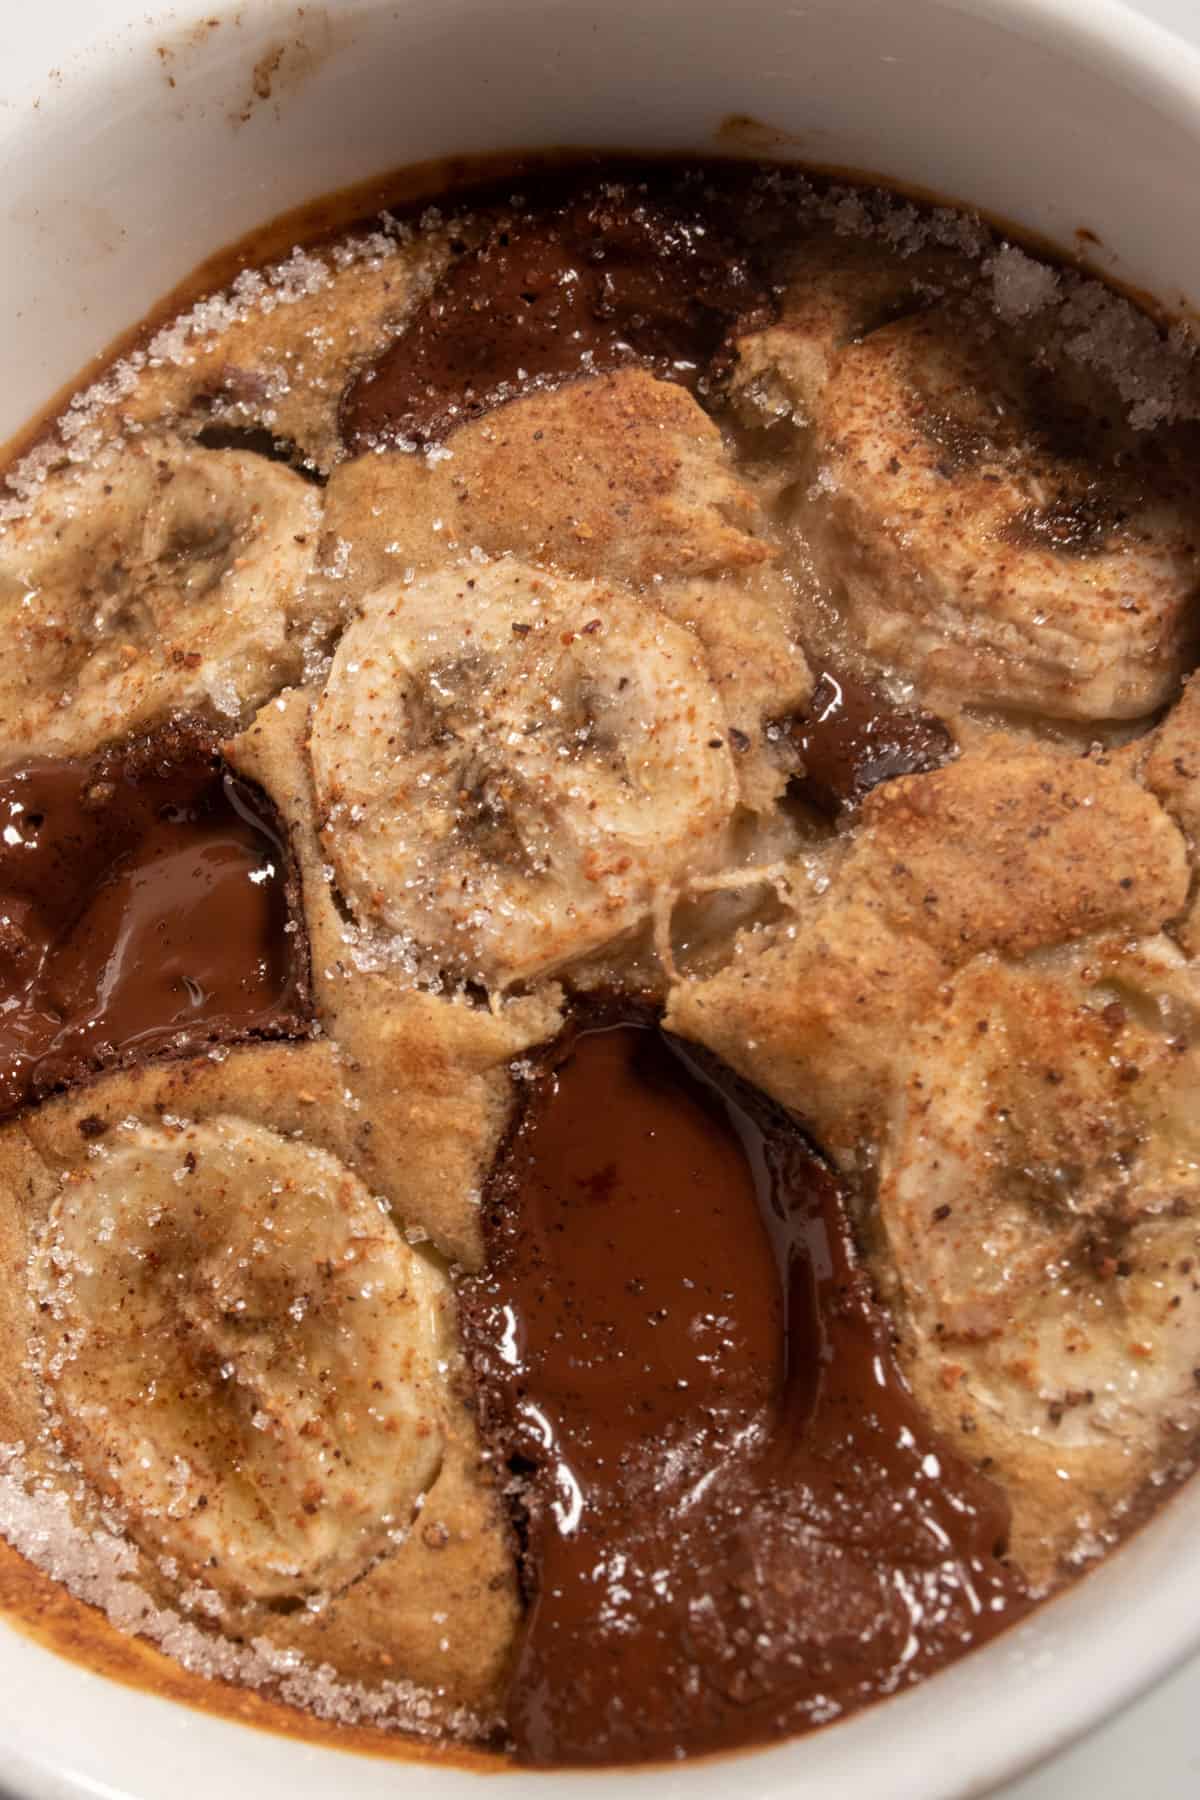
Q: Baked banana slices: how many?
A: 5